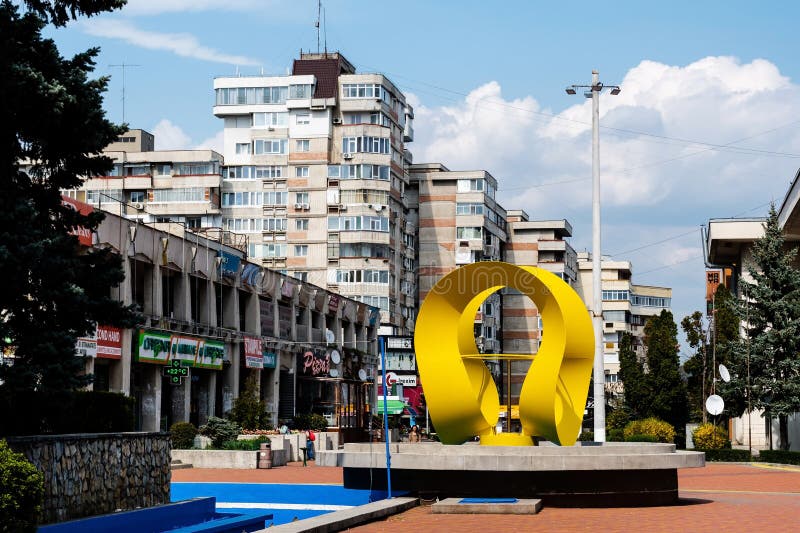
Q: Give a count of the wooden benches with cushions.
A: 0